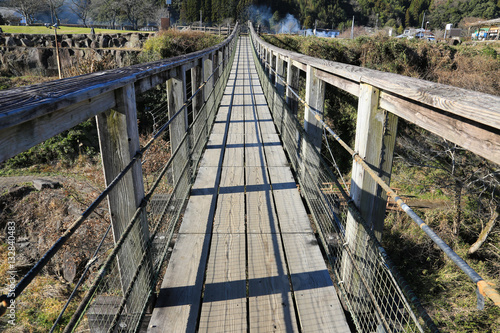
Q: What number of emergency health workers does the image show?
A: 0